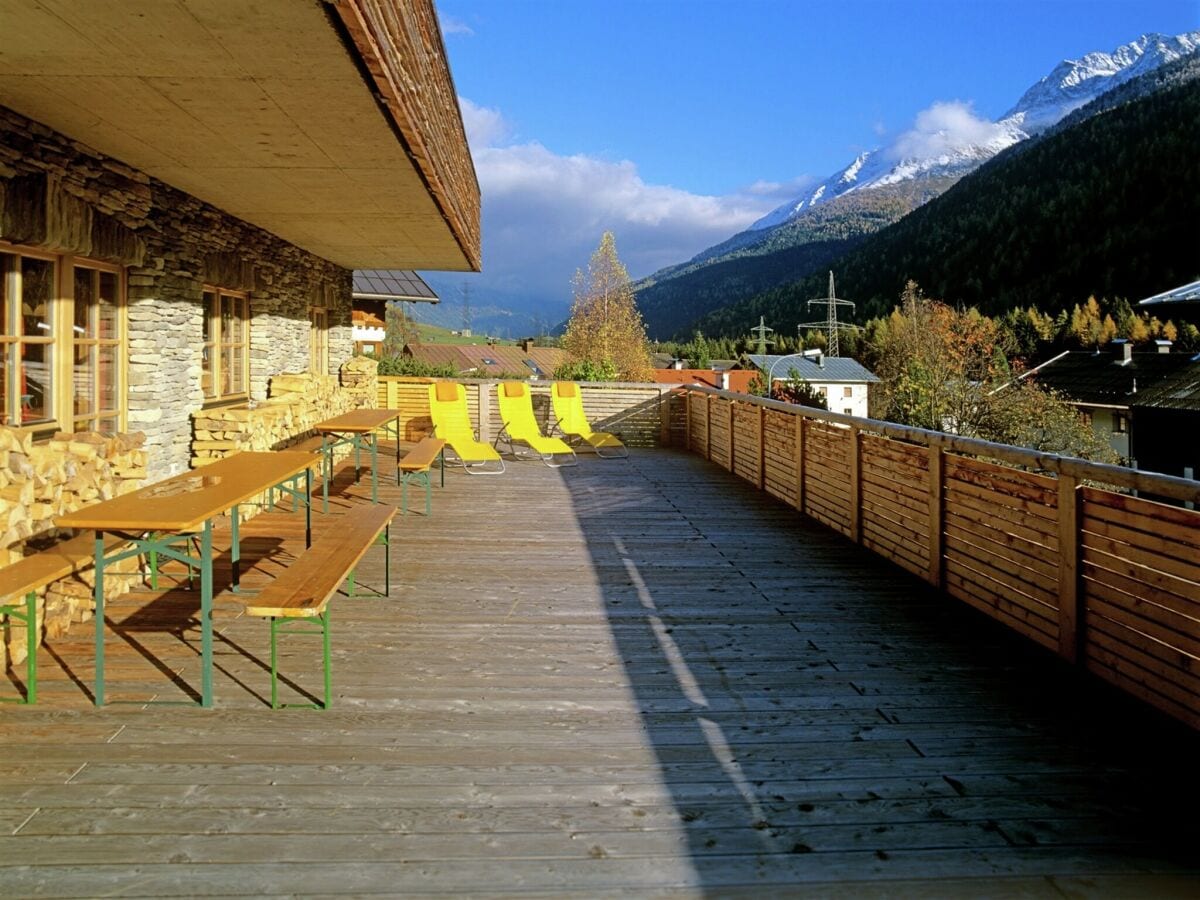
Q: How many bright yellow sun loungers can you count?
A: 3